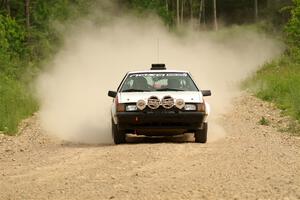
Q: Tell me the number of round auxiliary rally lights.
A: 4